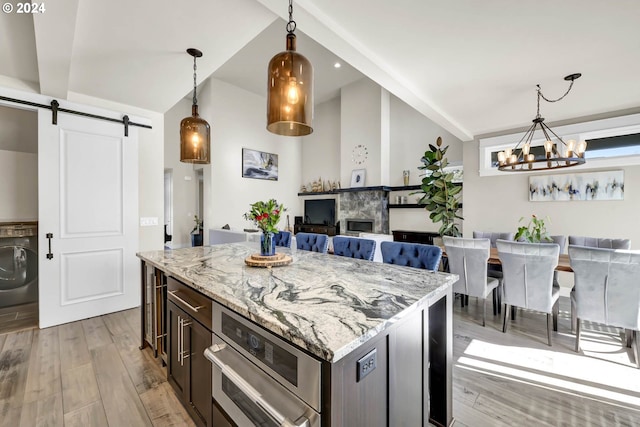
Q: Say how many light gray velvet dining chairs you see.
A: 6